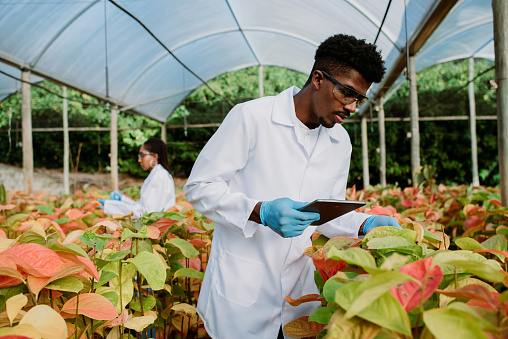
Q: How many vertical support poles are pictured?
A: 10